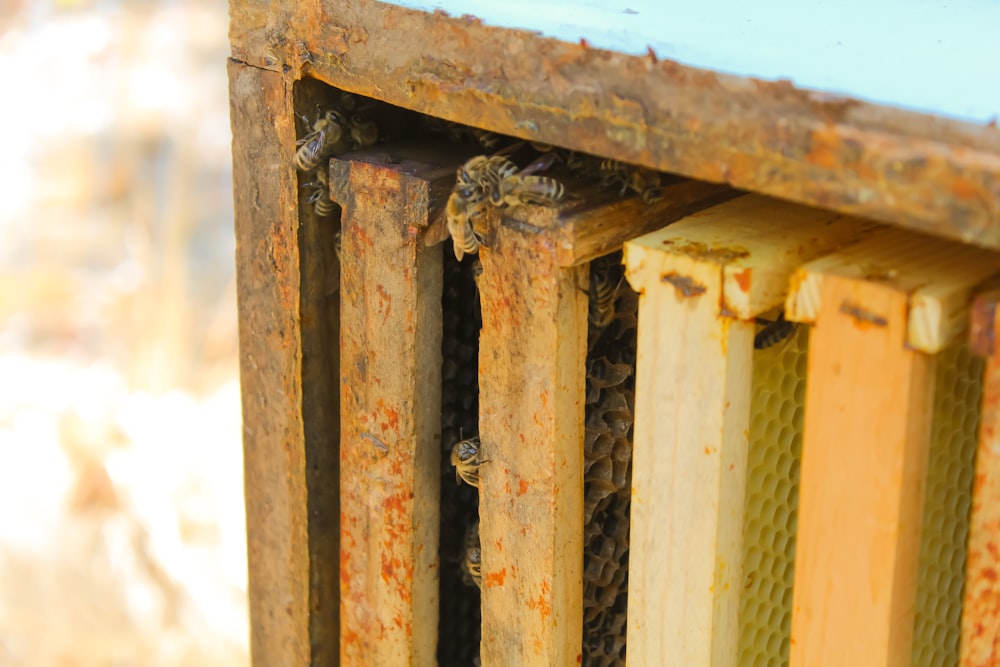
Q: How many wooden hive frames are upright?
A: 5